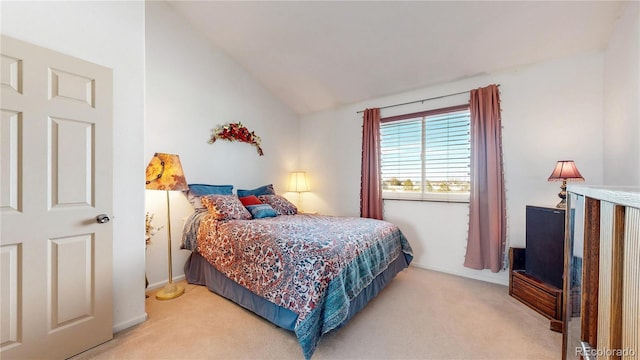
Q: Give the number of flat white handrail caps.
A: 1